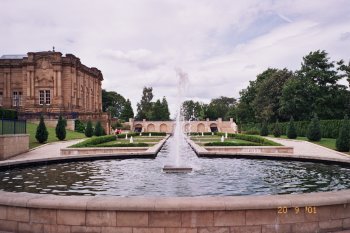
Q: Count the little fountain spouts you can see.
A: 8